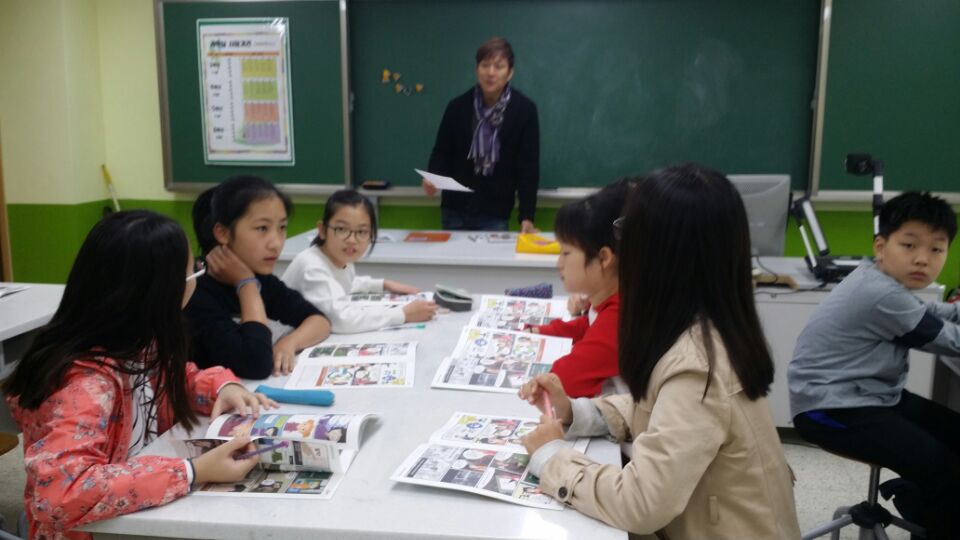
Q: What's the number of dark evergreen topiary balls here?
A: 0